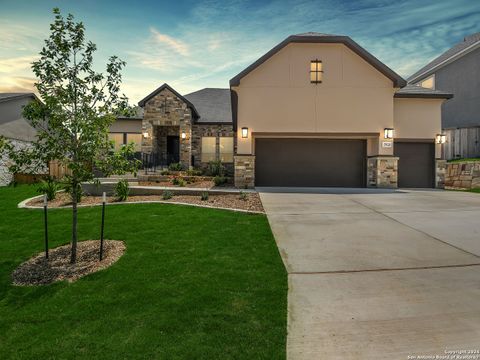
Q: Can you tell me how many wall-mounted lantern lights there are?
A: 5